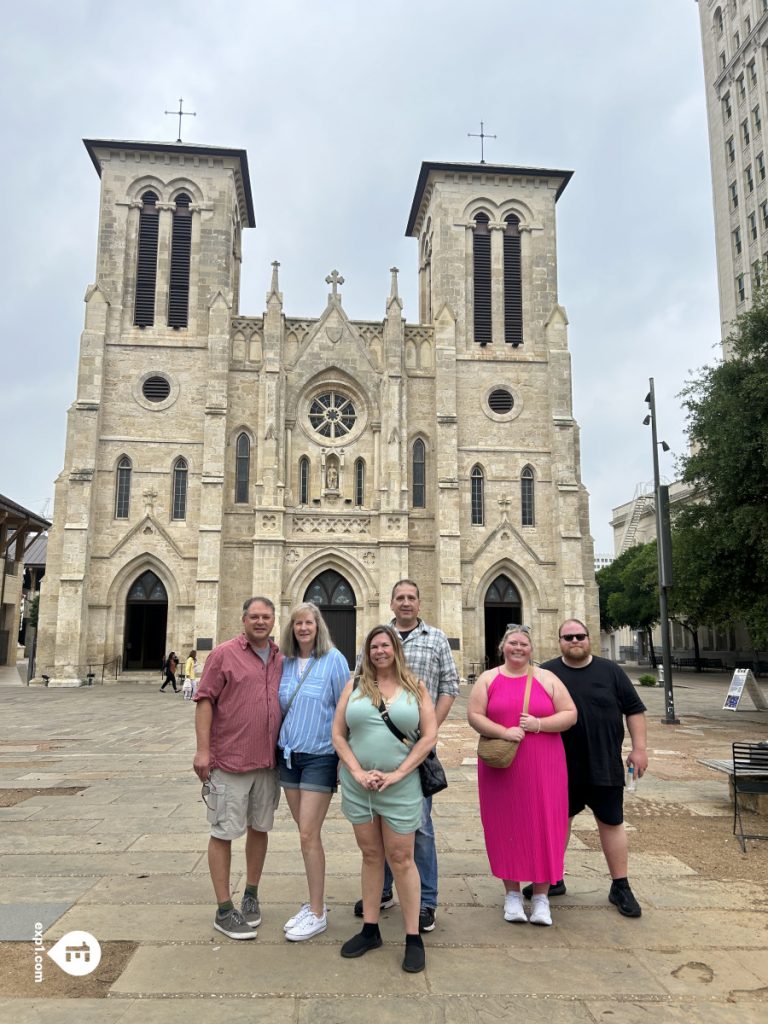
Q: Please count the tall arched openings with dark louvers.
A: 4